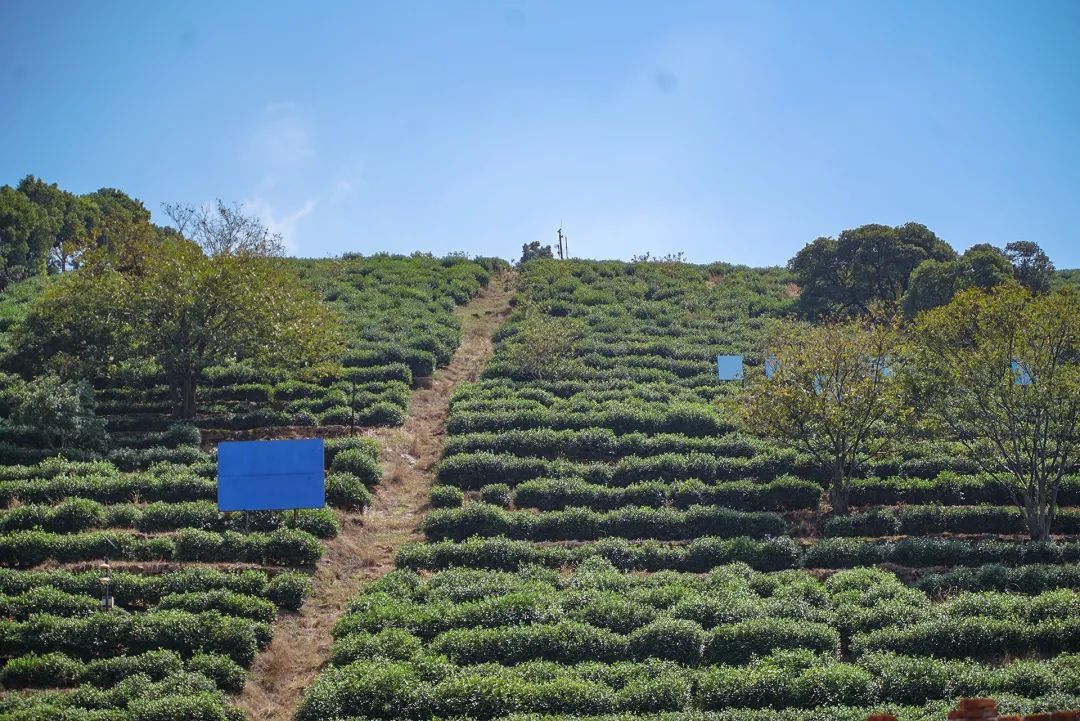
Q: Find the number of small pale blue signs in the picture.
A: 5